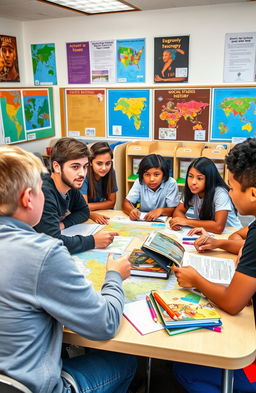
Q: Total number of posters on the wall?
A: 13